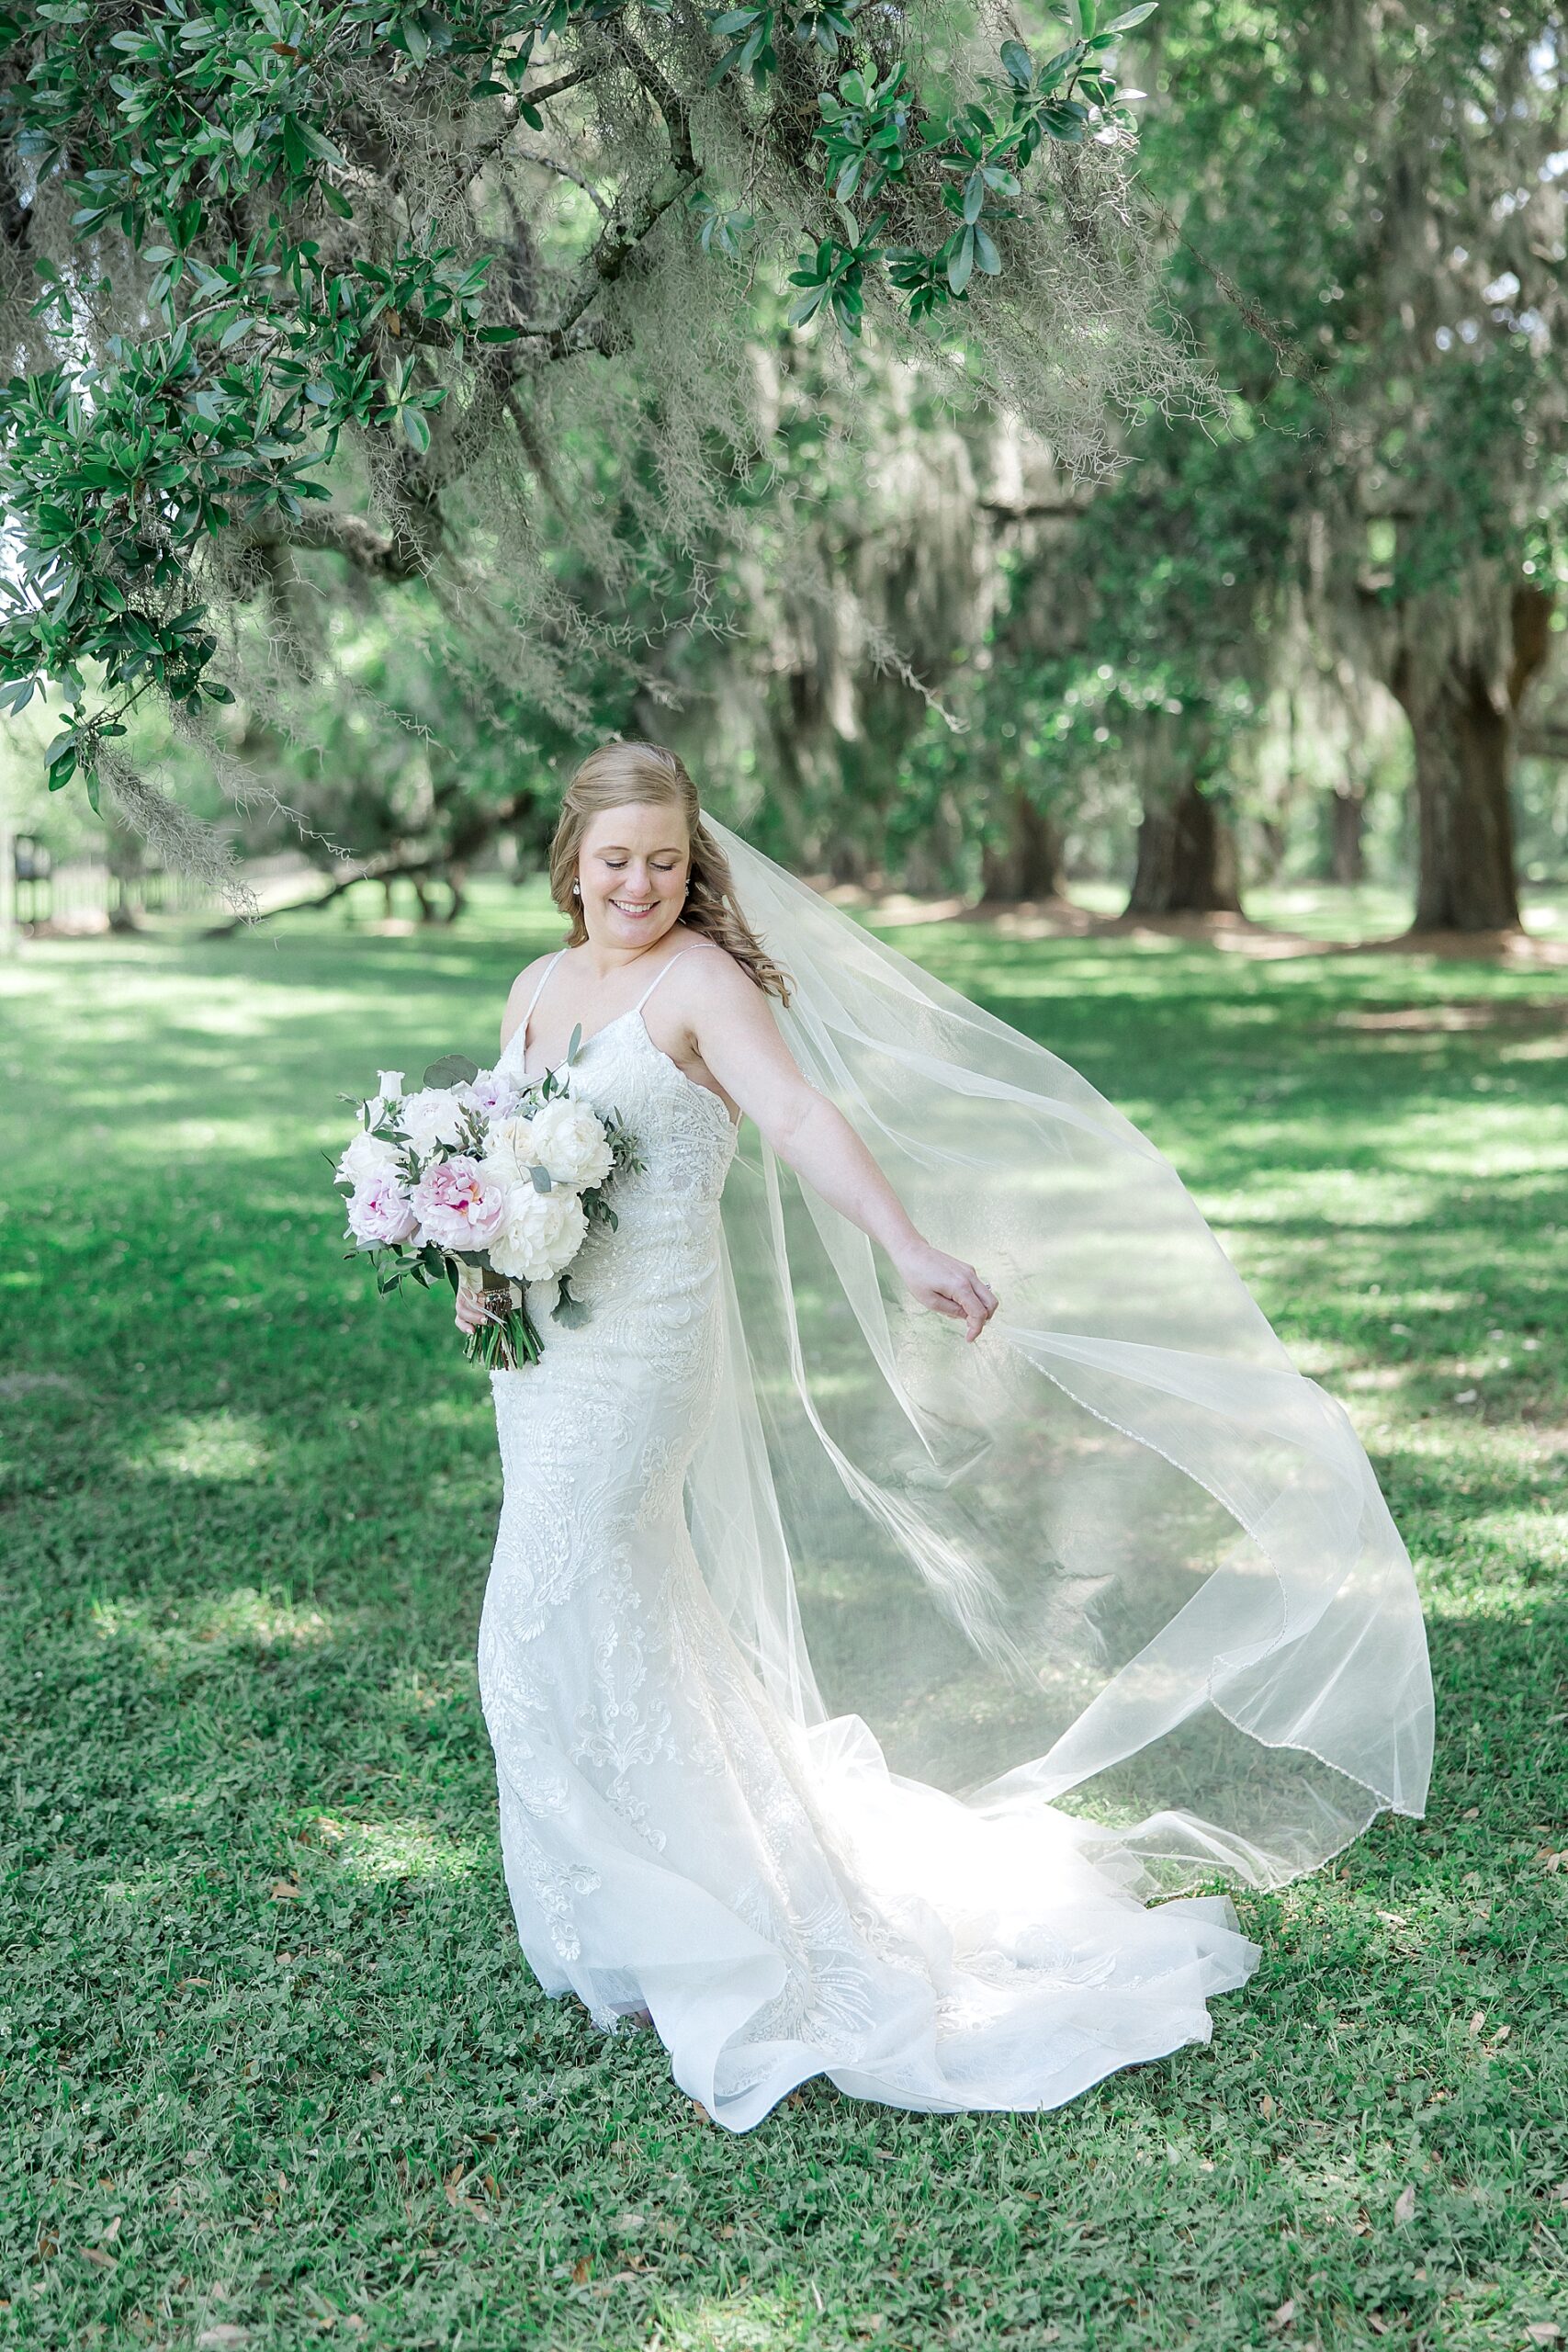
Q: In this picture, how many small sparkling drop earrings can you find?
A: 2